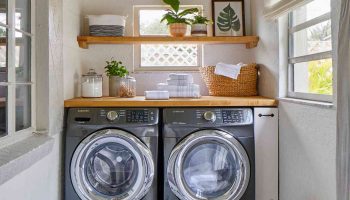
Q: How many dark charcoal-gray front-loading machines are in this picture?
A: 2